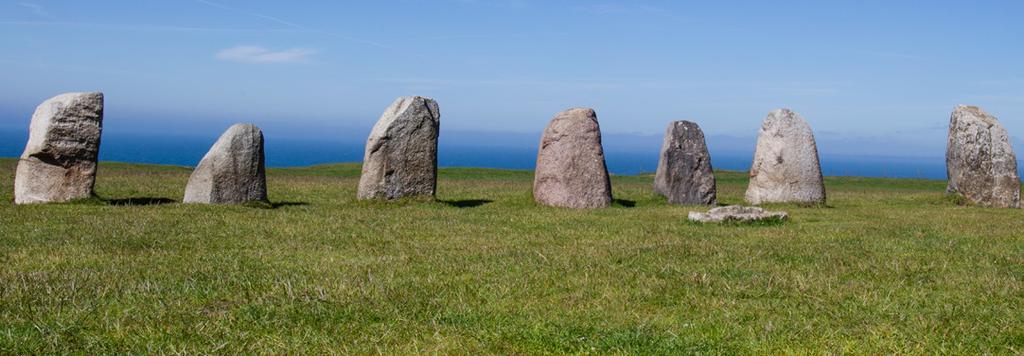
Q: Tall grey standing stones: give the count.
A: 7